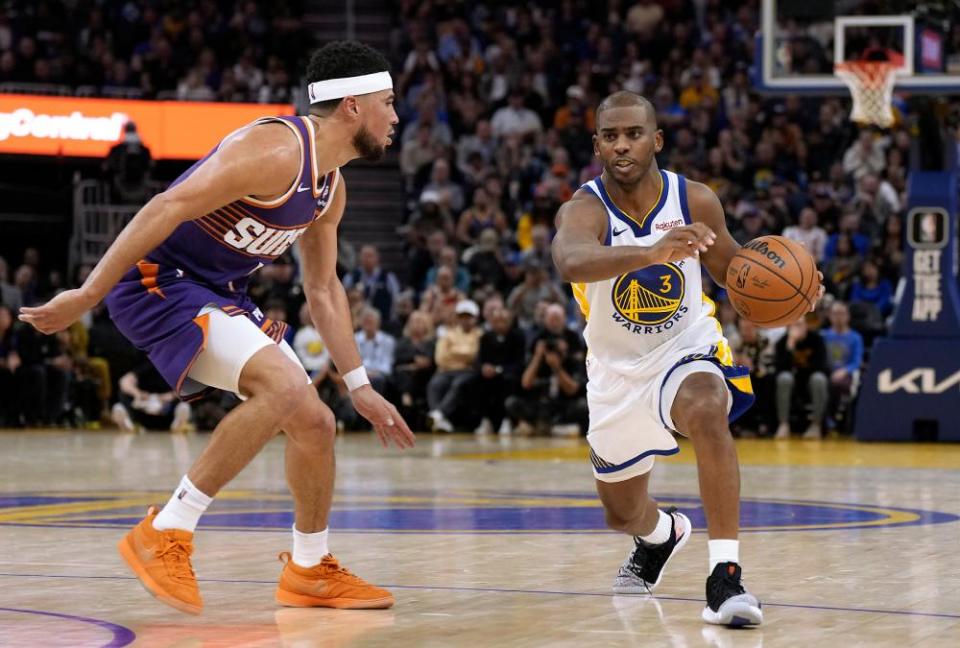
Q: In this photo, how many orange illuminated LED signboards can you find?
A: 1